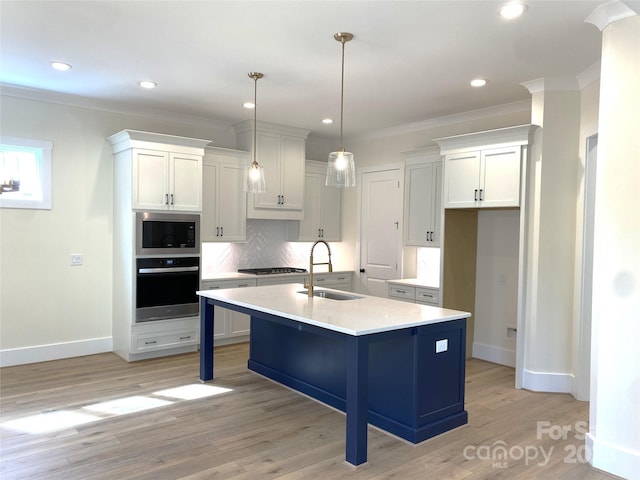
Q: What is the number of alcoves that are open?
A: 1